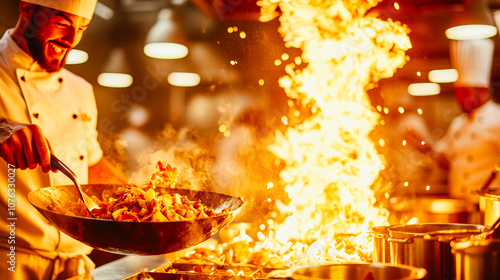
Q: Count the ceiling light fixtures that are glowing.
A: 7